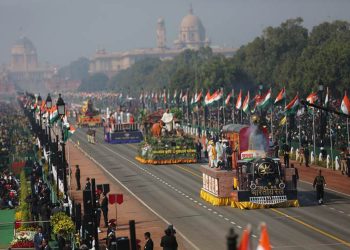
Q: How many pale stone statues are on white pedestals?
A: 0